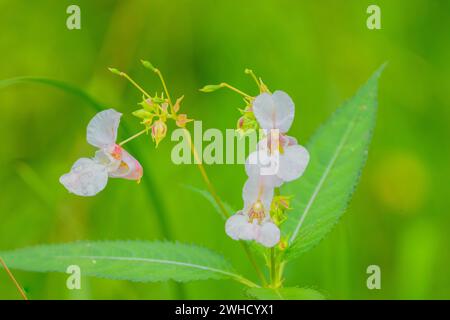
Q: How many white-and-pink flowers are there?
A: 3